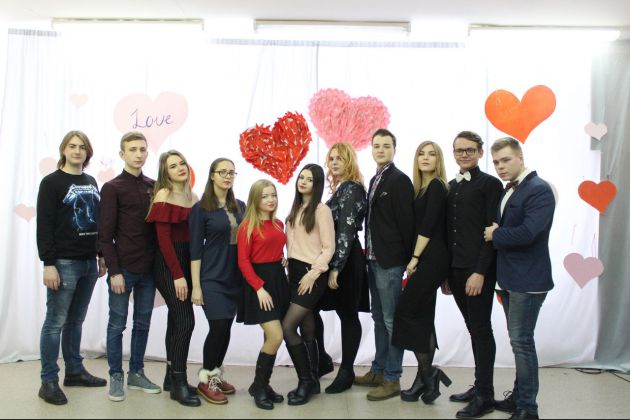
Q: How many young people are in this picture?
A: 11